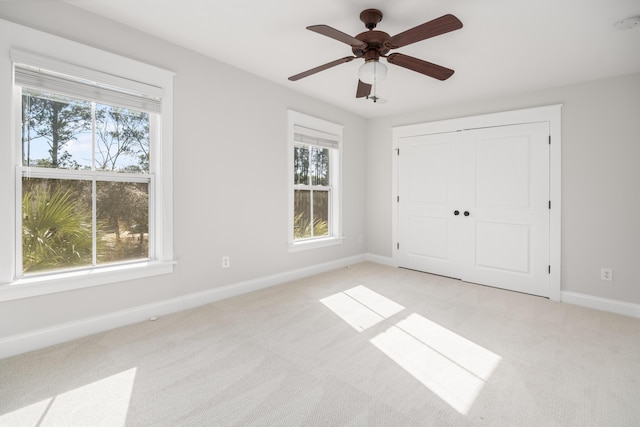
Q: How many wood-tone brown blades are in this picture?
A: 5